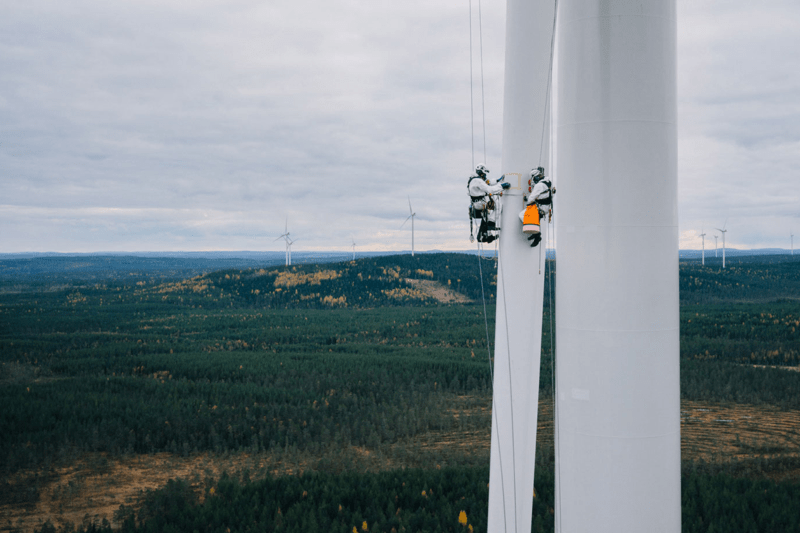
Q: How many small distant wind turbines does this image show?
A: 8